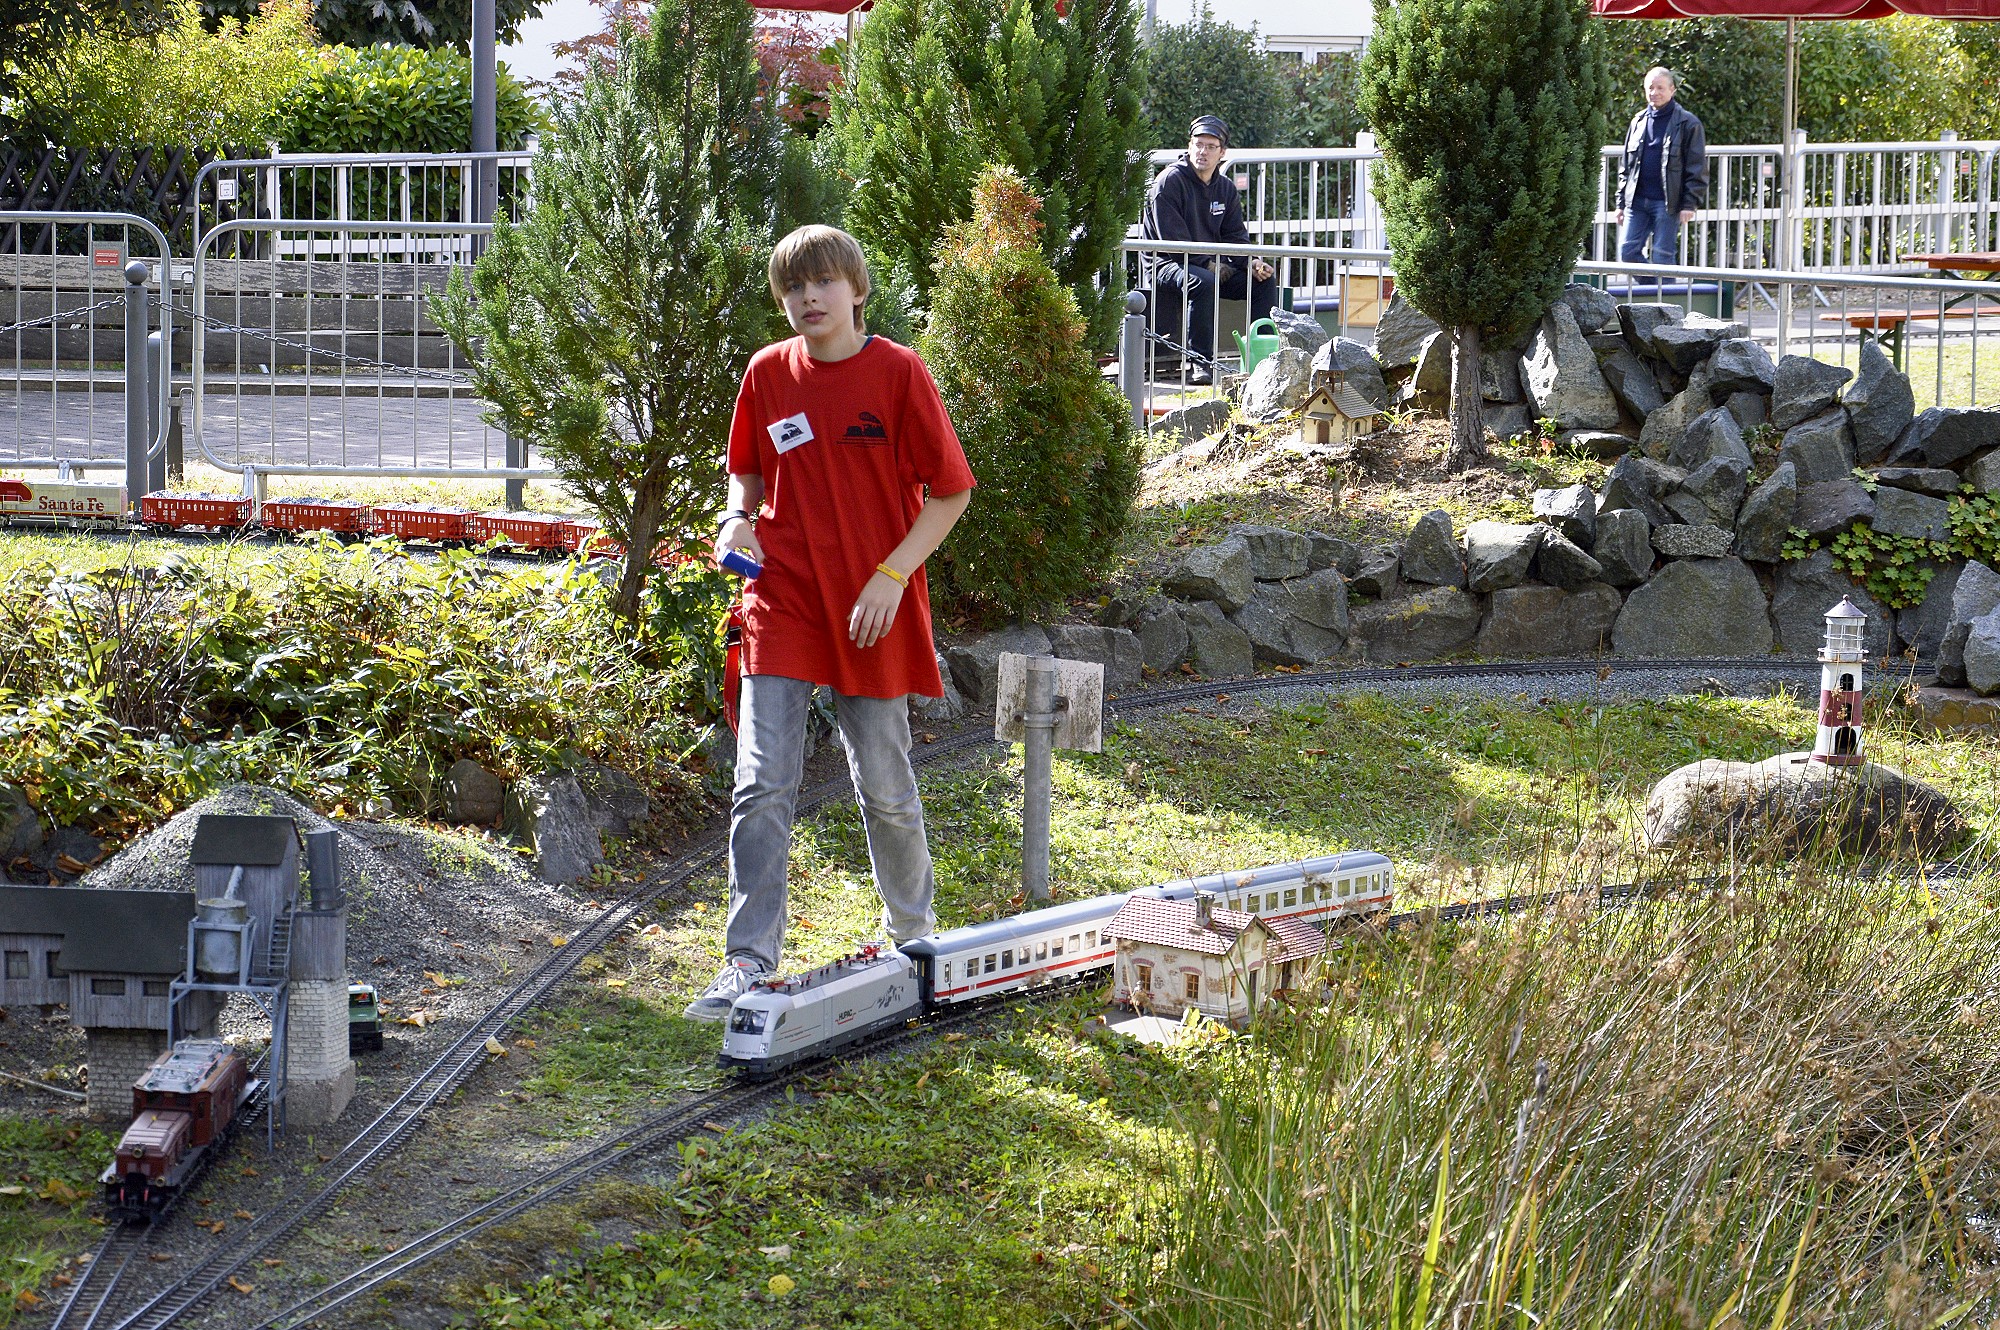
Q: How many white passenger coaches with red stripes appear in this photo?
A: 2